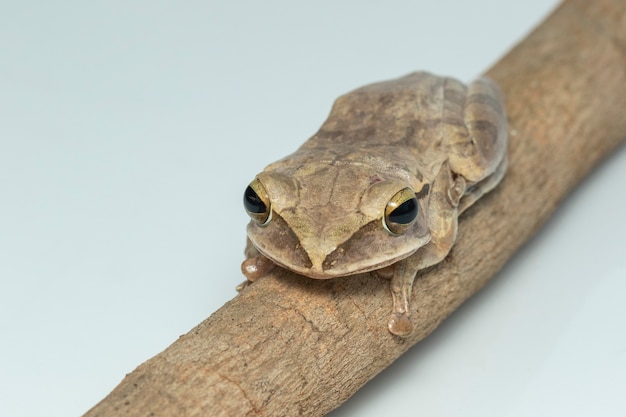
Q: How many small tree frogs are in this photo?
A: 1